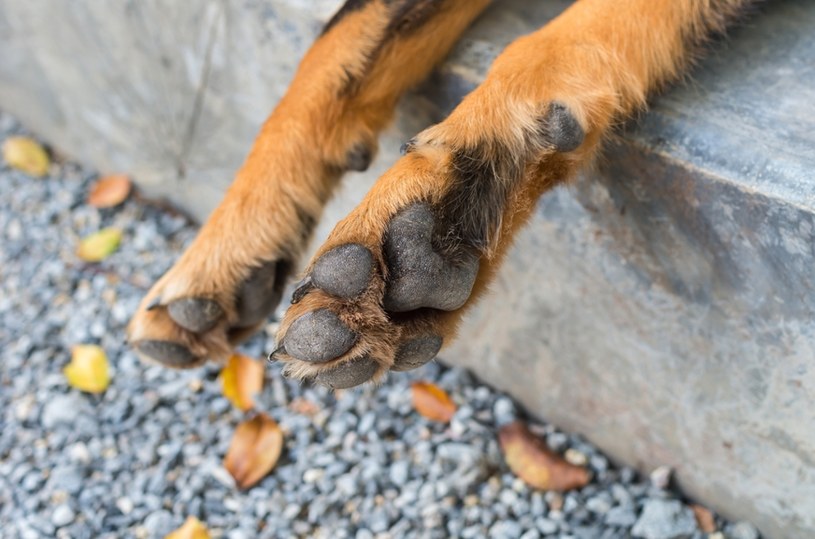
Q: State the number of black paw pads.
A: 10